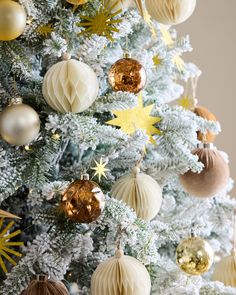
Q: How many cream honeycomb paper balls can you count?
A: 5